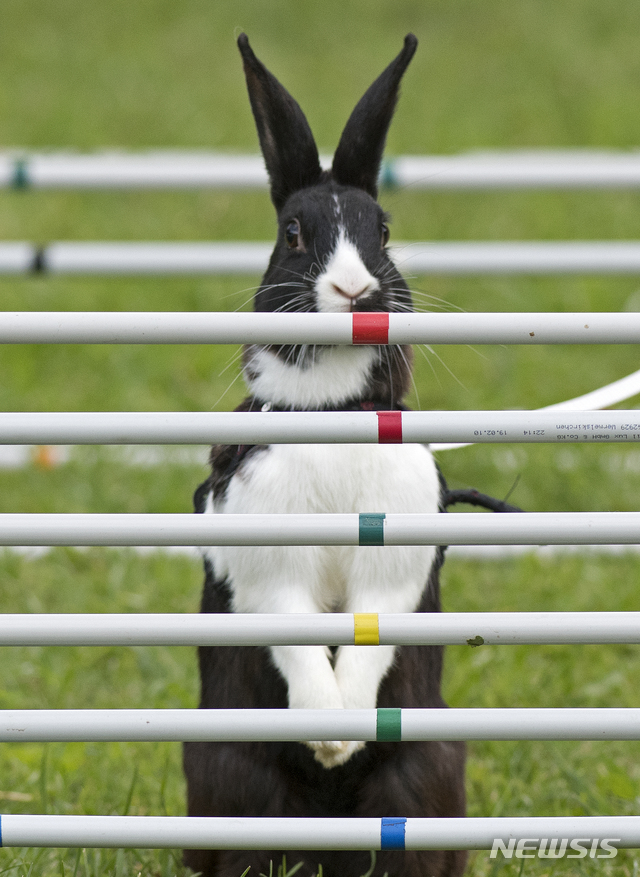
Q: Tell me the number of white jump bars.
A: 8